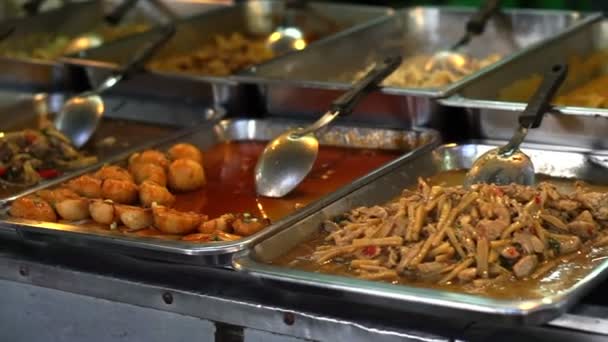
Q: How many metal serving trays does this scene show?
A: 7